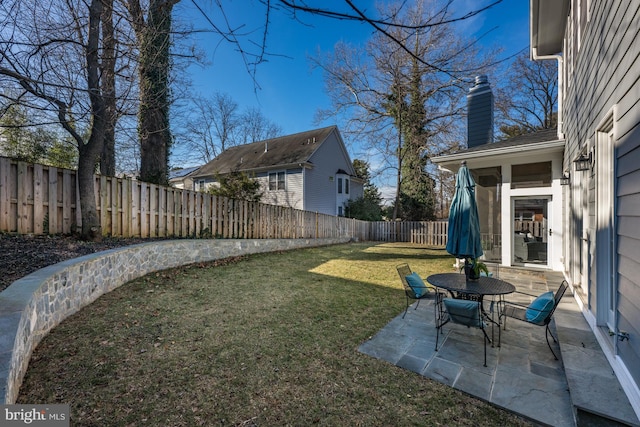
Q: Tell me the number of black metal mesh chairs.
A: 4